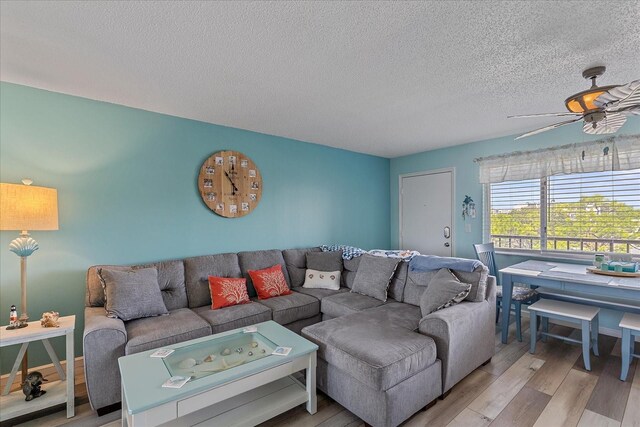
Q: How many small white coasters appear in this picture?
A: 4